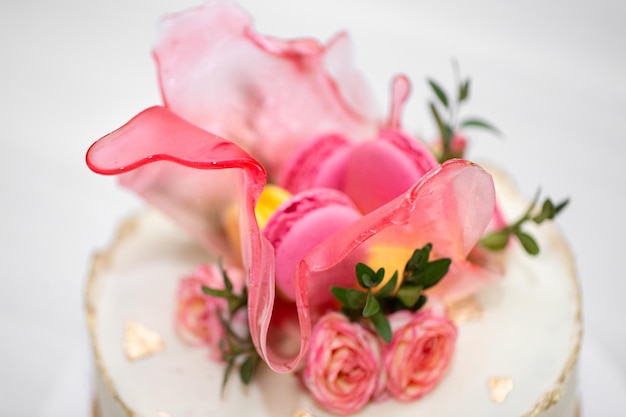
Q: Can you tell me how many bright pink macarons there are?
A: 3